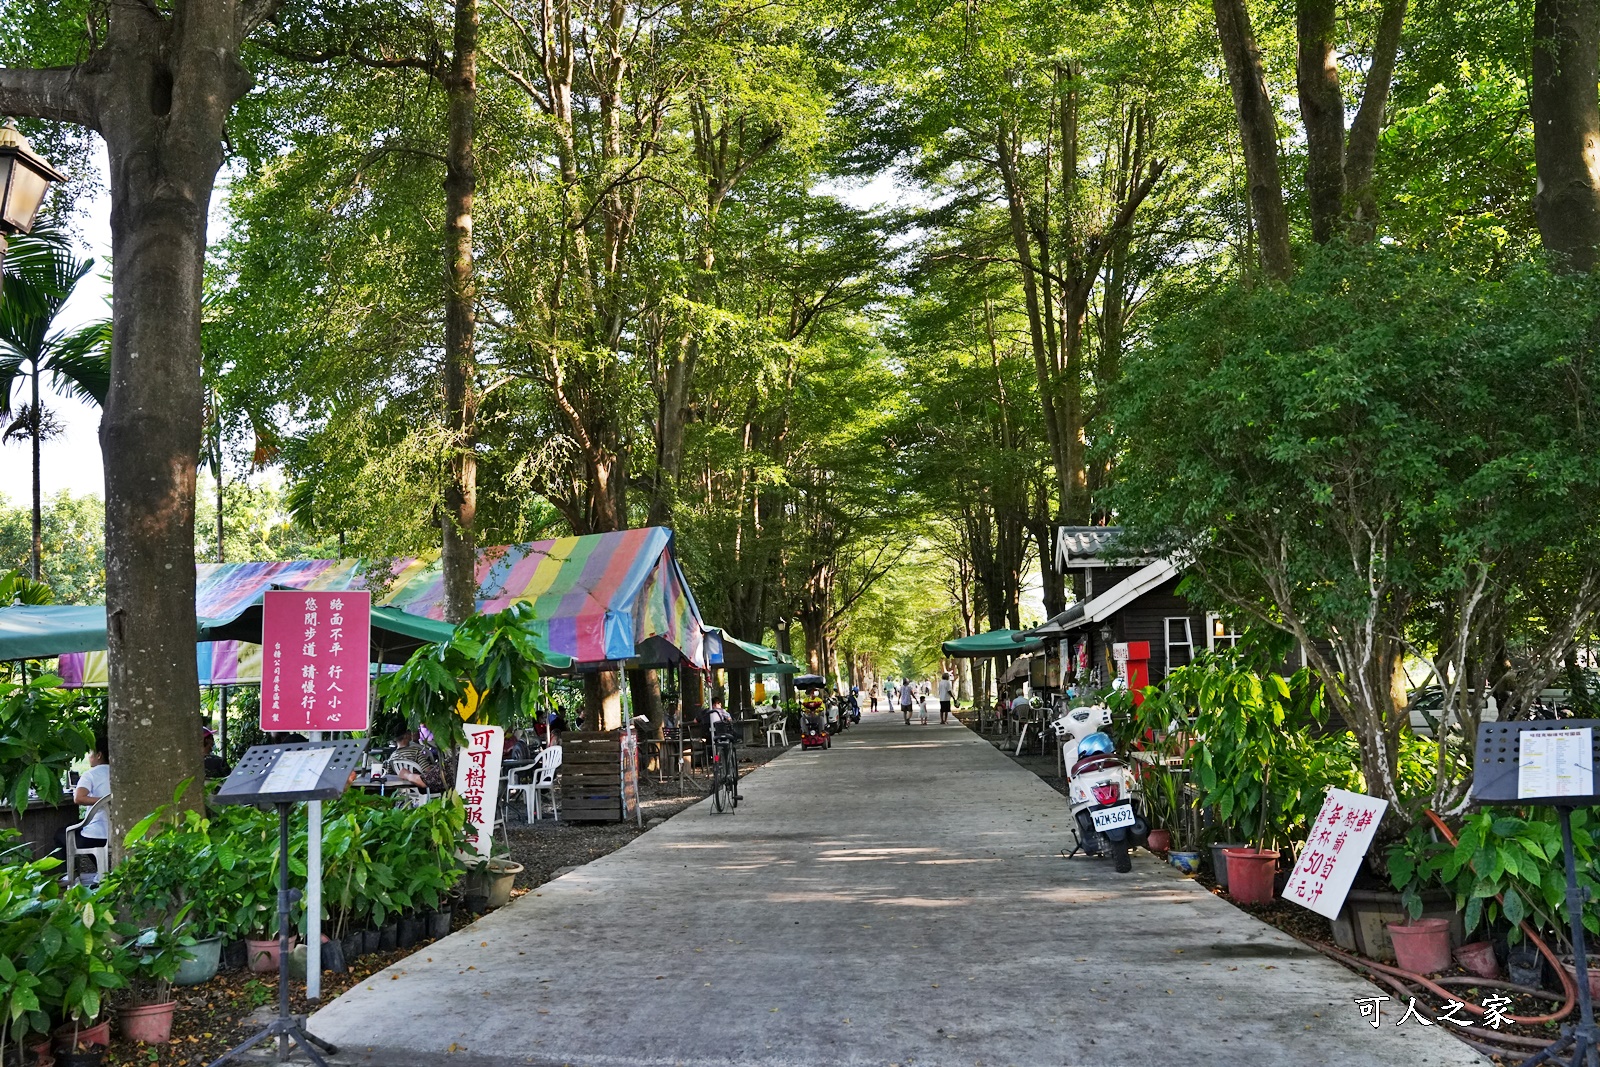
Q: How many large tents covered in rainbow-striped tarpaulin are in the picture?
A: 1